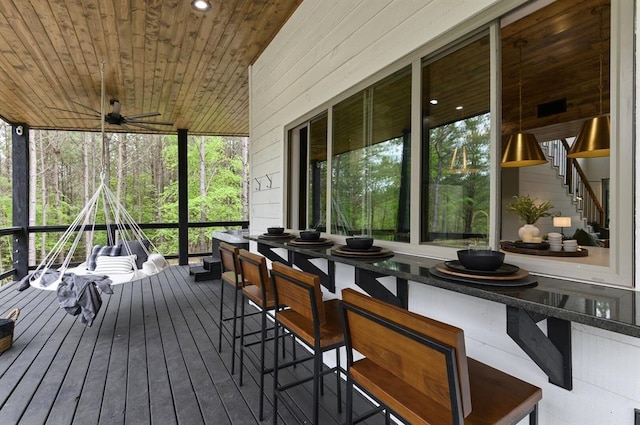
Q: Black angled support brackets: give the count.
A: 4